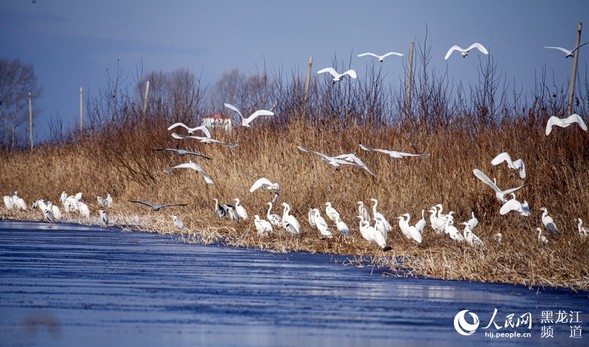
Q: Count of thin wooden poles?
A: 6